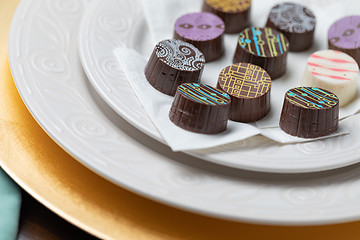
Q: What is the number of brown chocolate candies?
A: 9